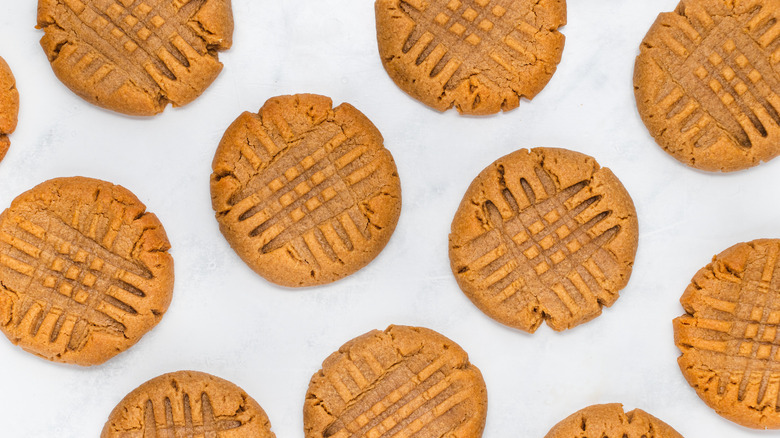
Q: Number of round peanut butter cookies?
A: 11